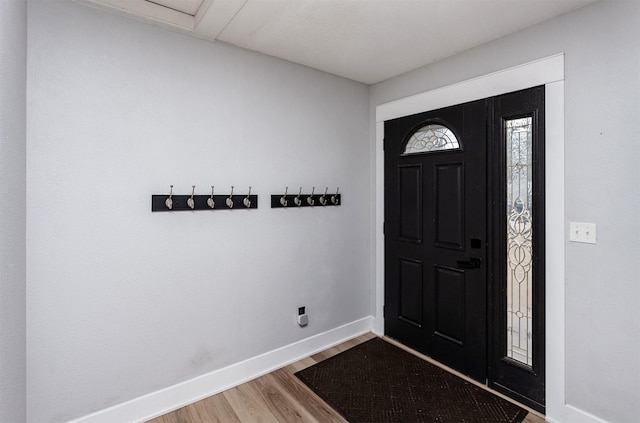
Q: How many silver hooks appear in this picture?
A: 10